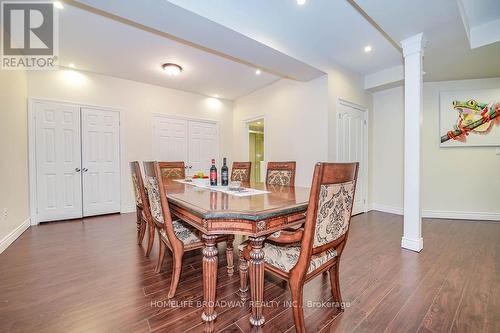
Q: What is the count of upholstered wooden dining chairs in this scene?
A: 6